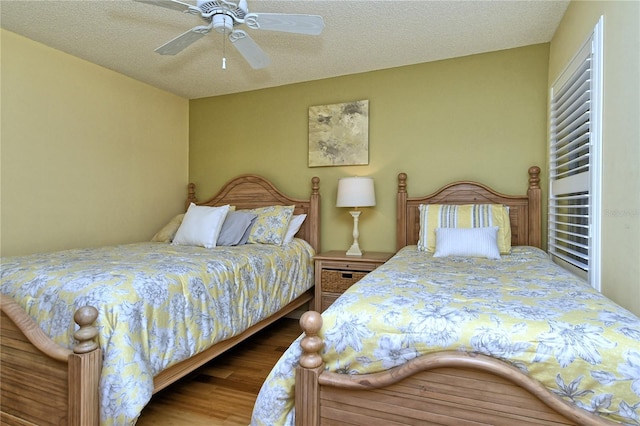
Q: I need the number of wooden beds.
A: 2